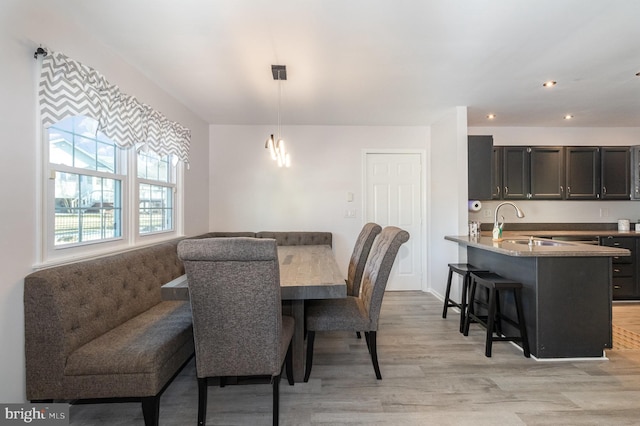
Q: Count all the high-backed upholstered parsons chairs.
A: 3